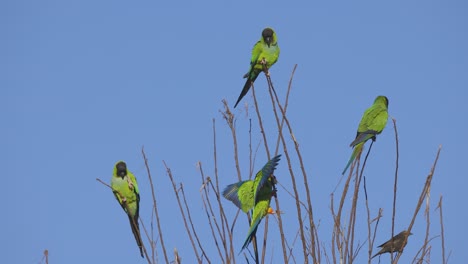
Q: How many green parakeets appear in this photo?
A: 4